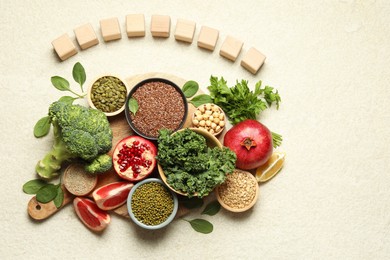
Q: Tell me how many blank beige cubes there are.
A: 9